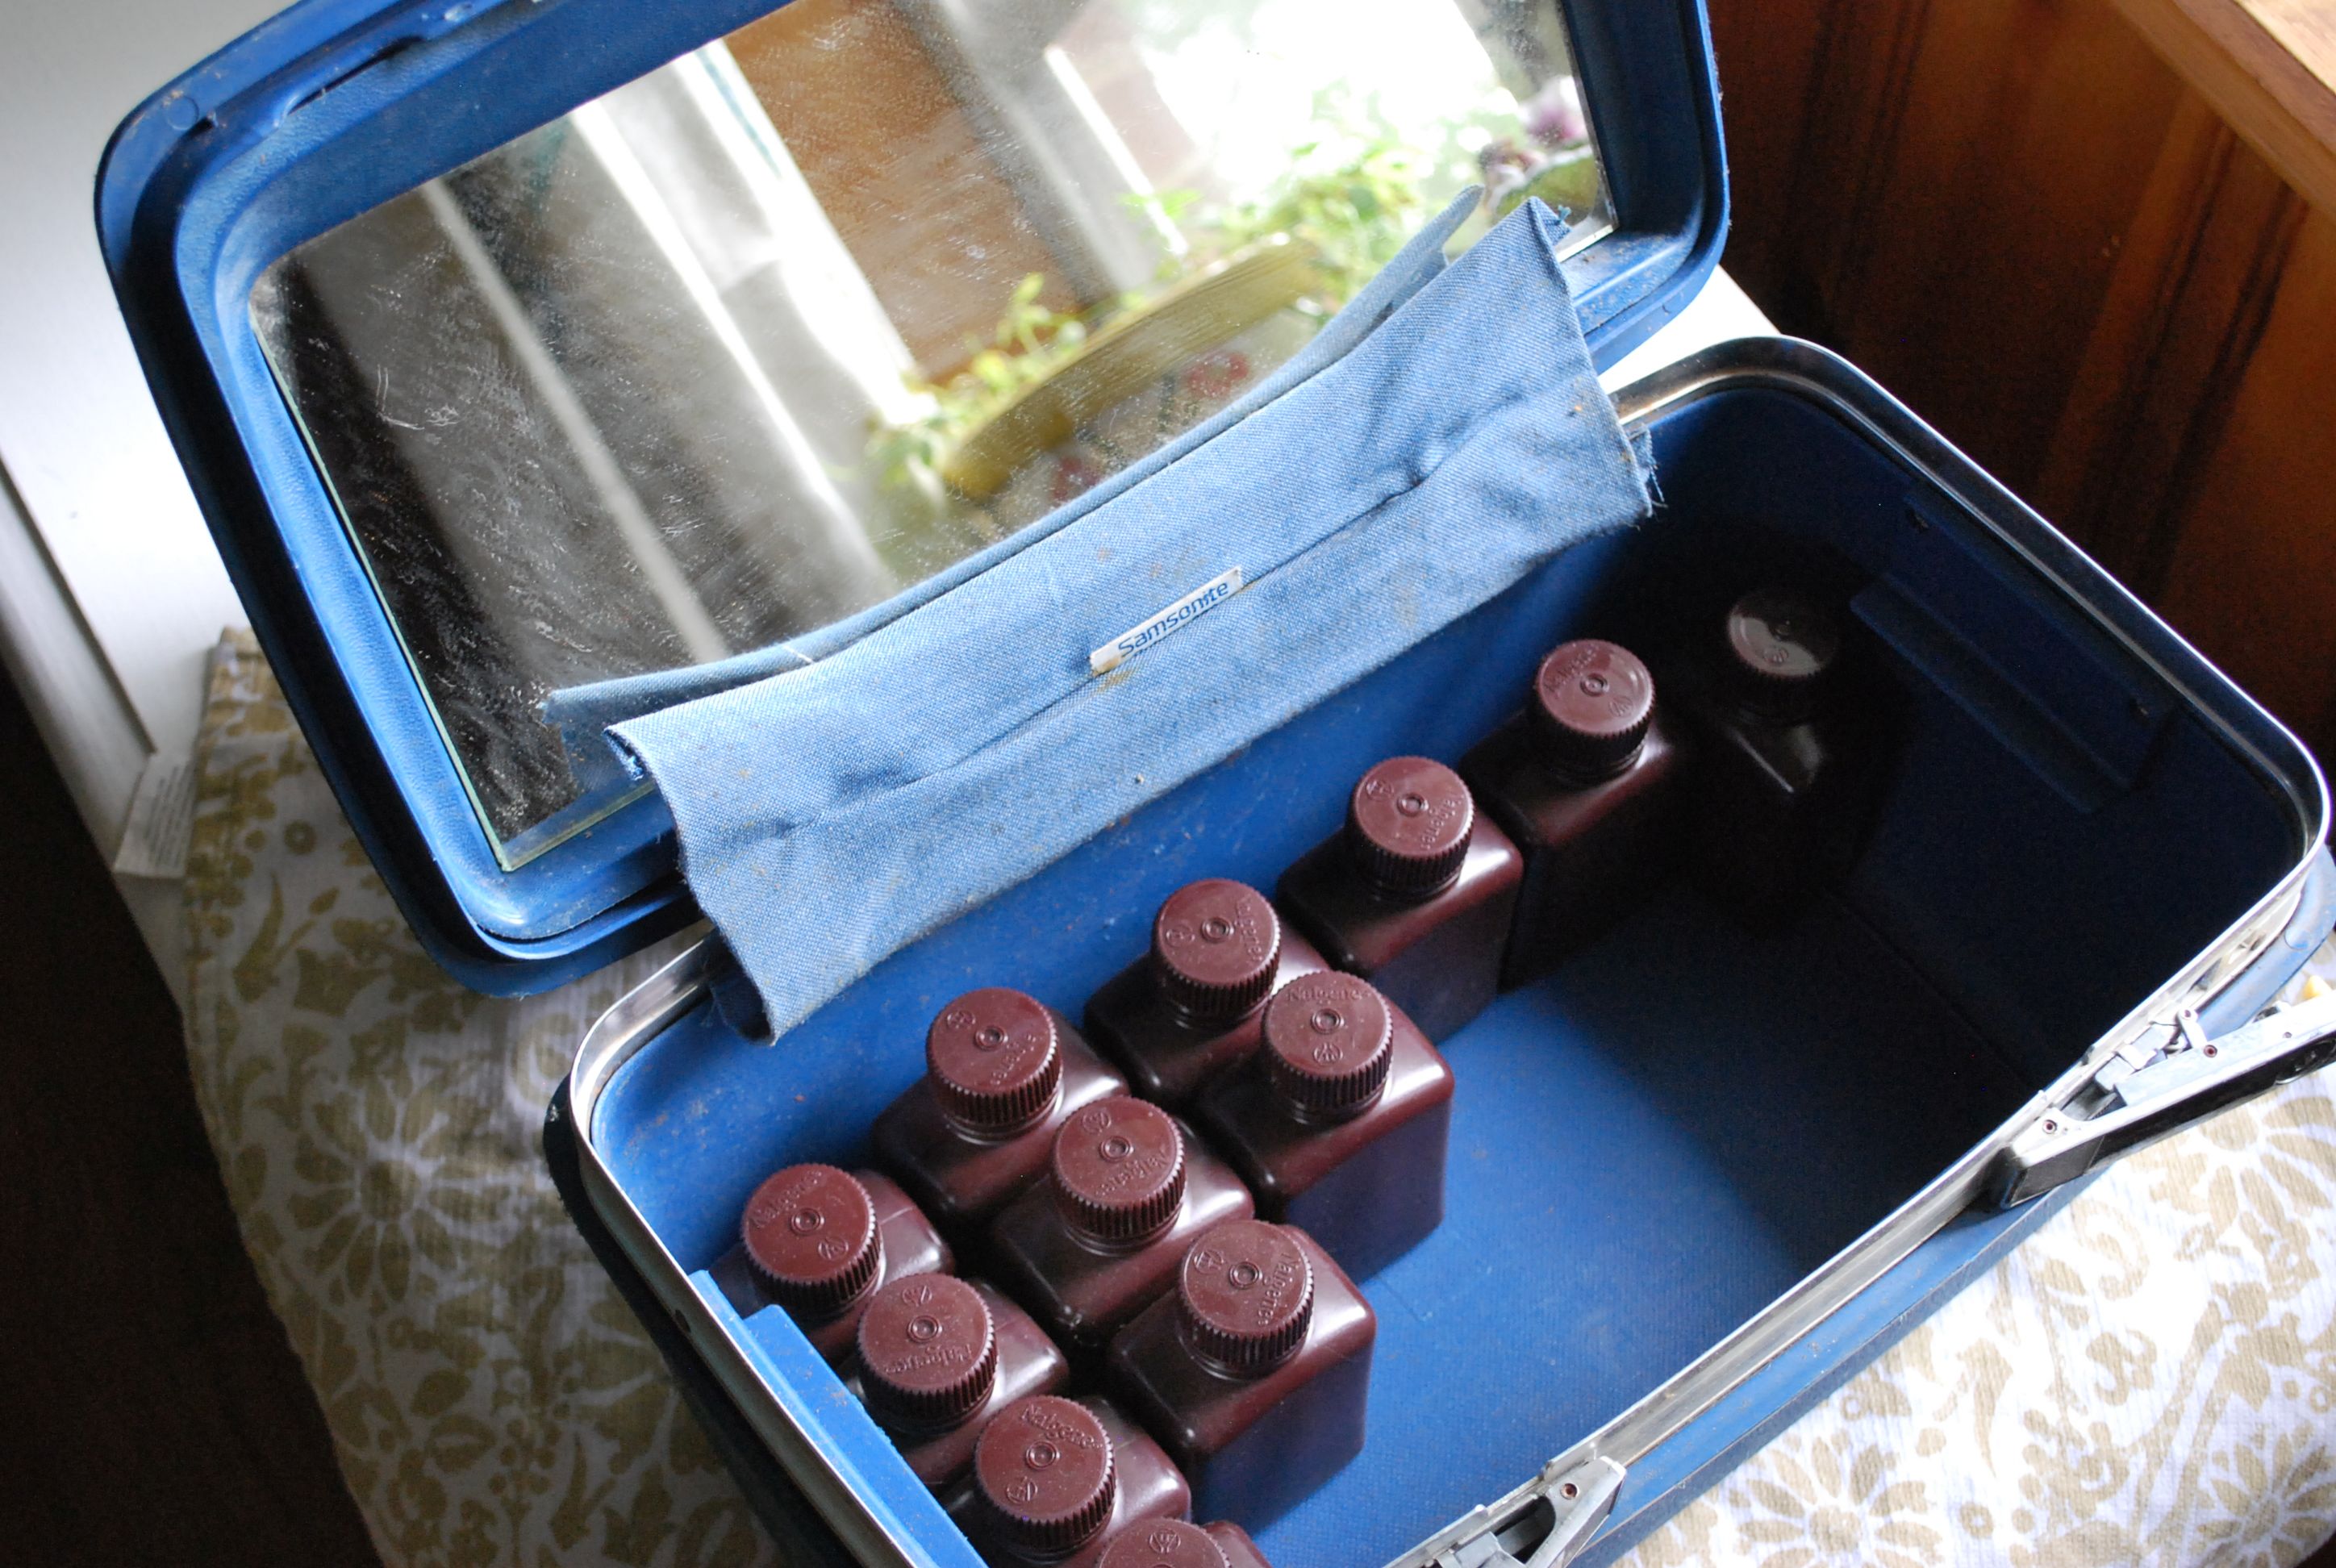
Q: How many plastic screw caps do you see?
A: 12